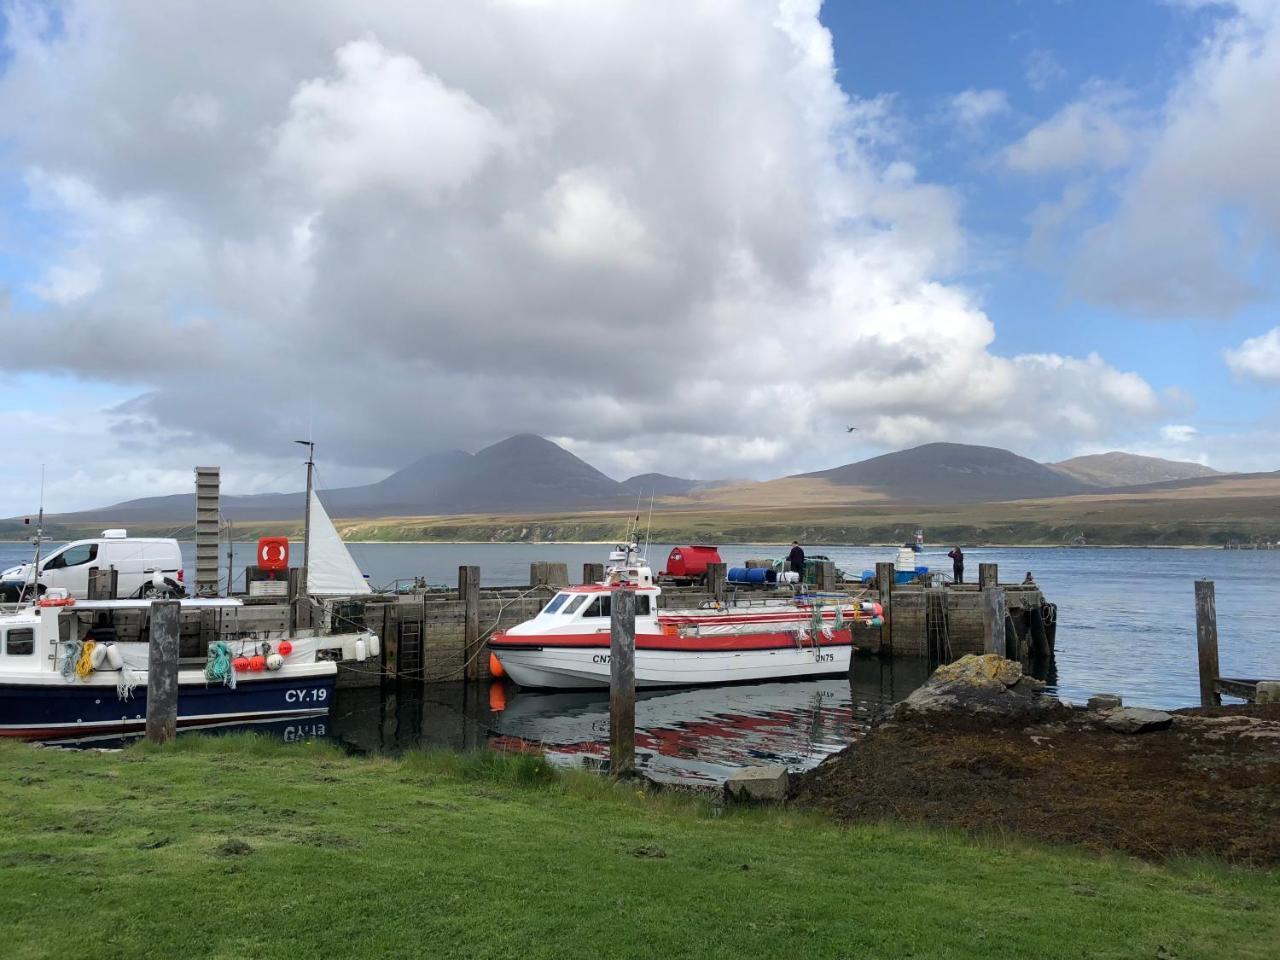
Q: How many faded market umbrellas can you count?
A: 0